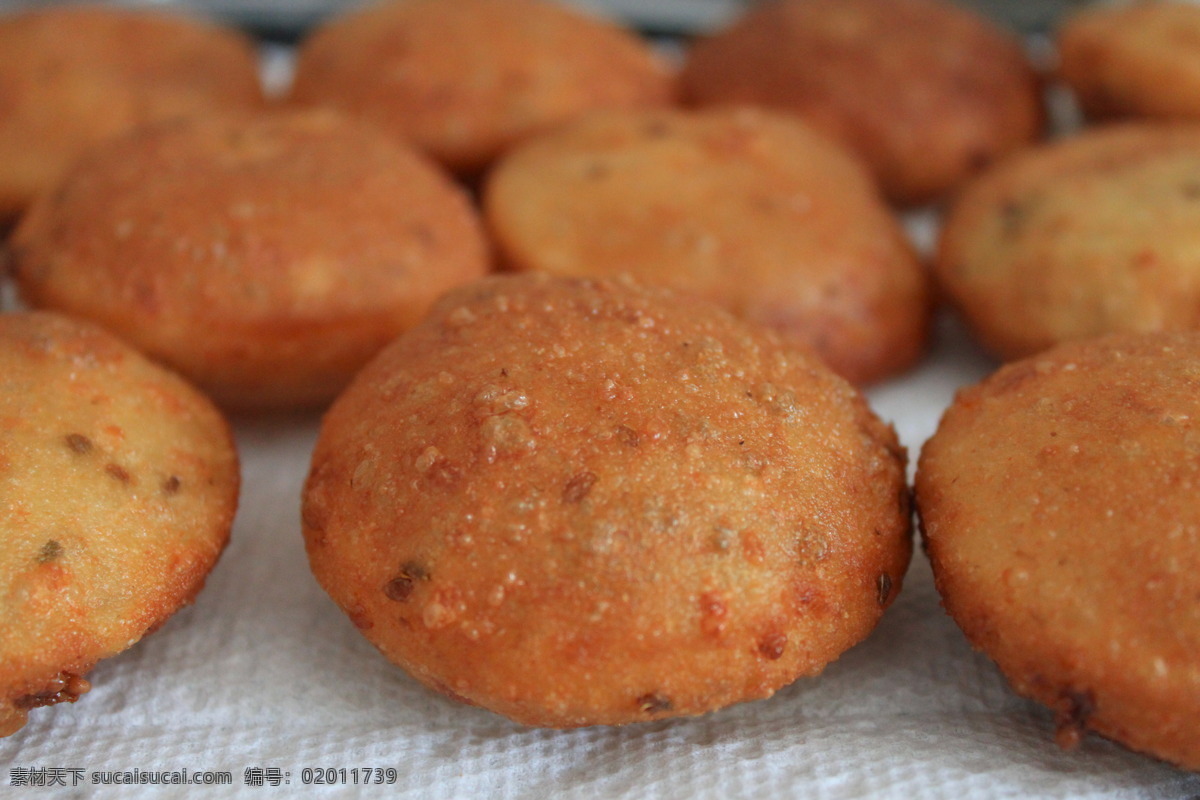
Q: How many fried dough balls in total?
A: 10